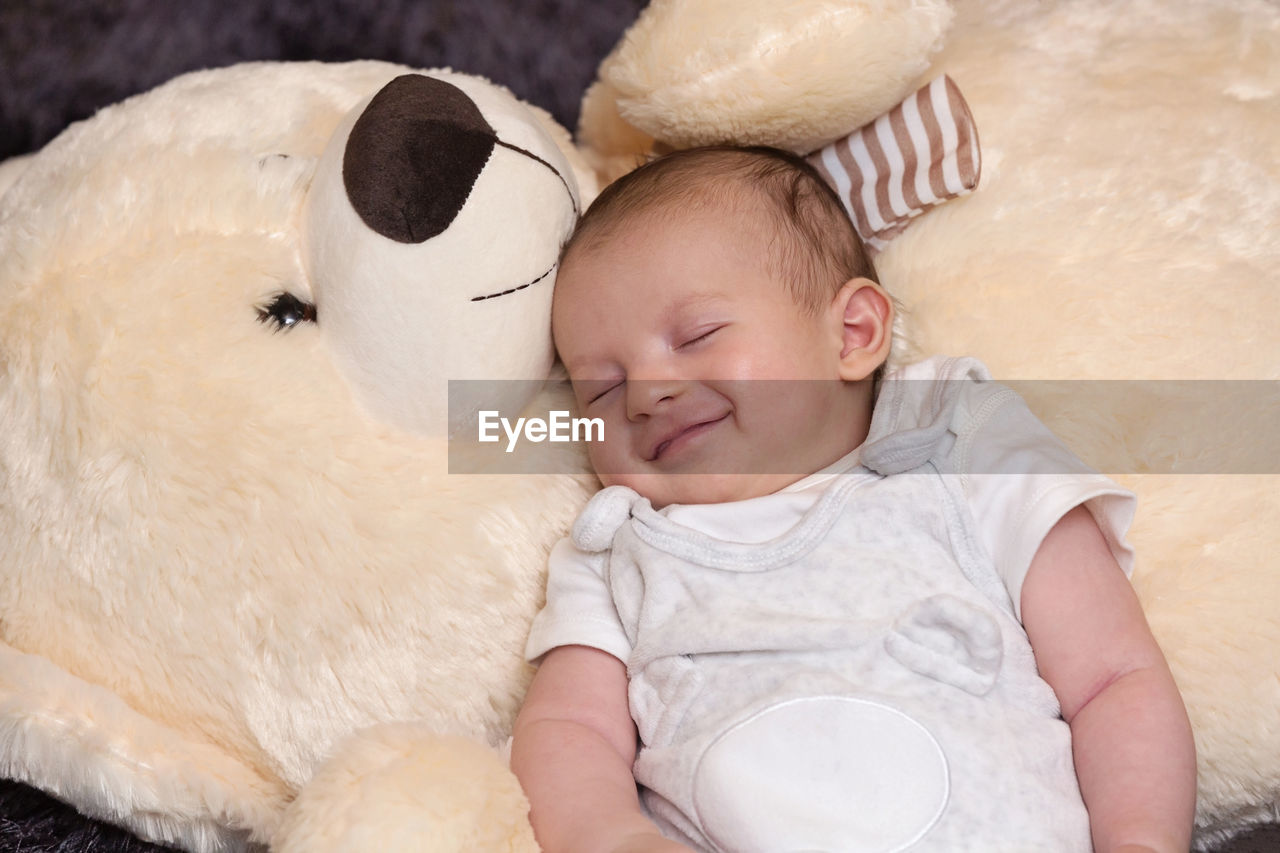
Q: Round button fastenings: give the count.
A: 2